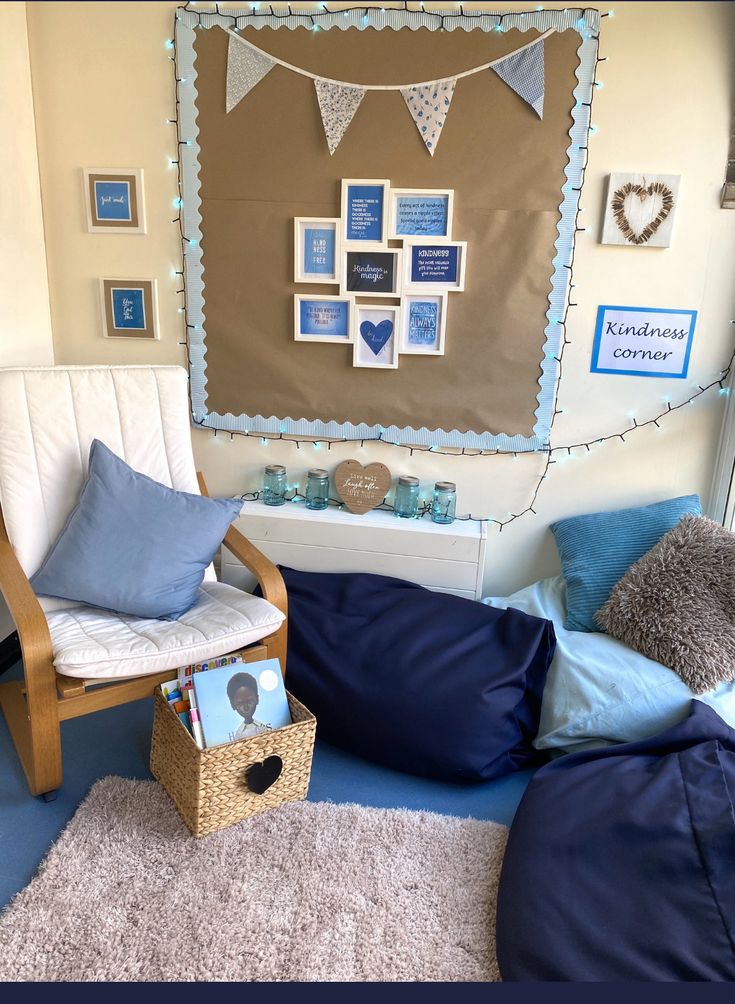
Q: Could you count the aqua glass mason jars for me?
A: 4